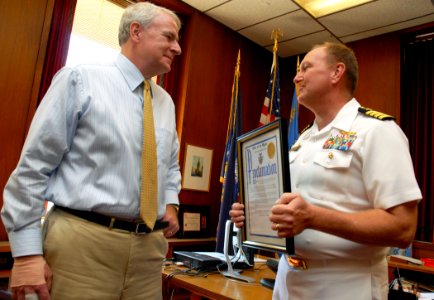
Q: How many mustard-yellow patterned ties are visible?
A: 1